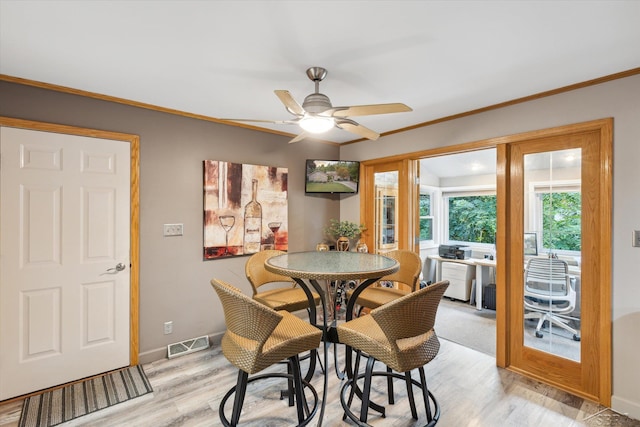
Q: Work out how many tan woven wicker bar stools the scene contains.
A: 4